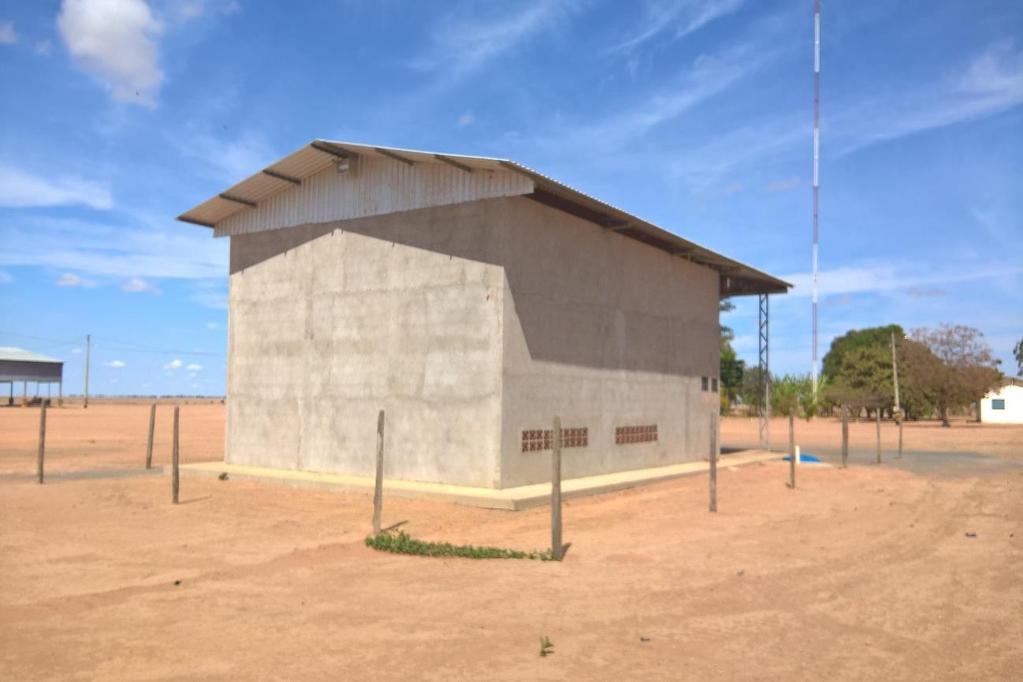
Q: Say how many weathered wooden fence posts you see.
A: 10